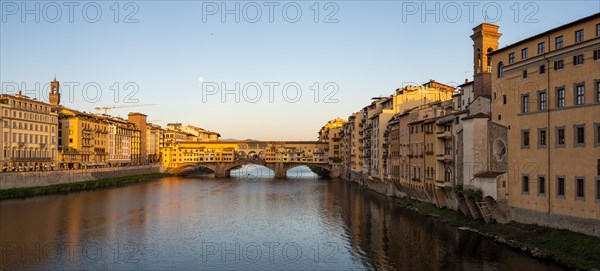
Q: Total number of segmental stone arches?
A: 3